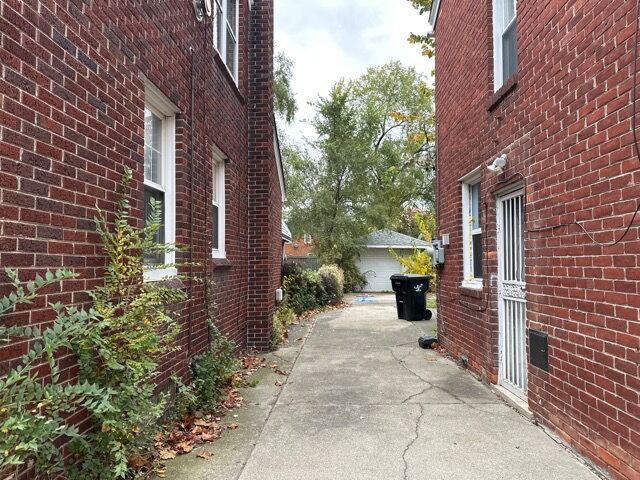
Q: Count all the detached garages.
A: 1